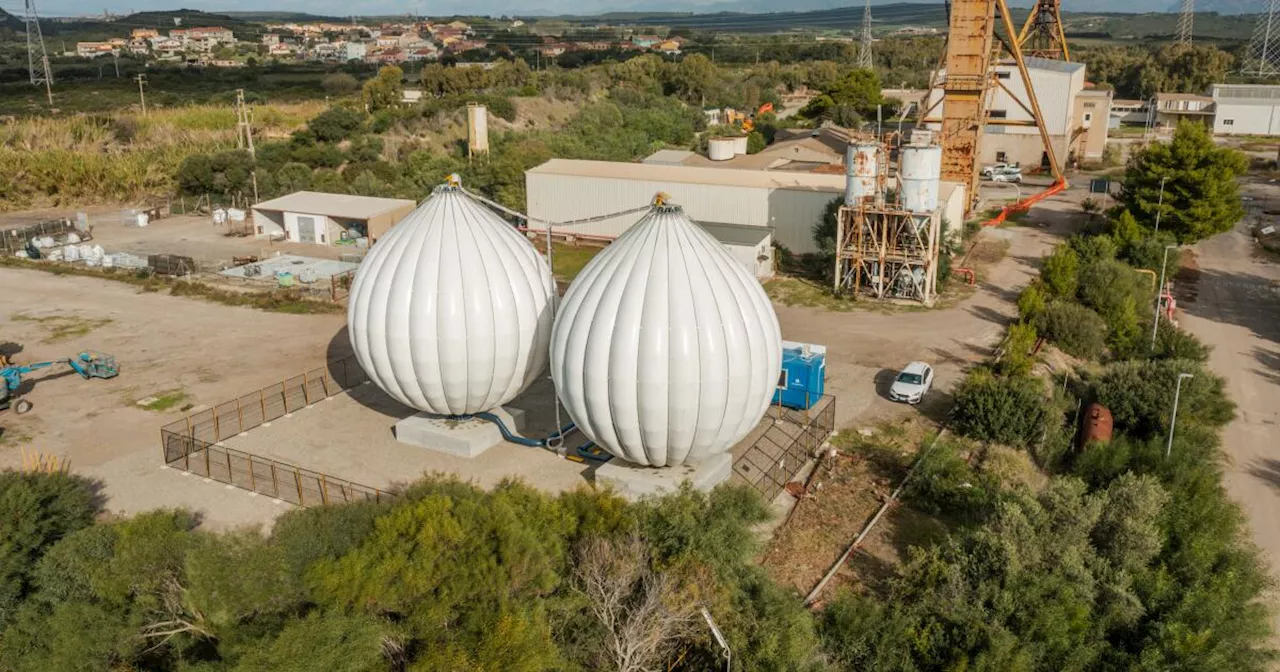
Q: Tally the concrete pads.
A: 2